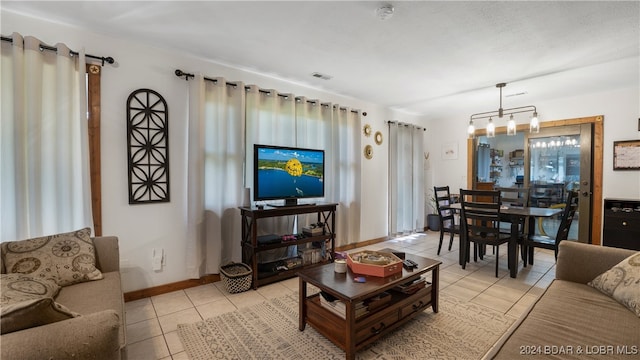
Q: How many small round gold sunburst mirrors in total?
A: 3